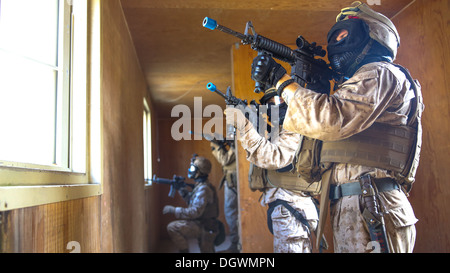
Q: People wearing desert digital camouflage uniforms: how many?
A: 4